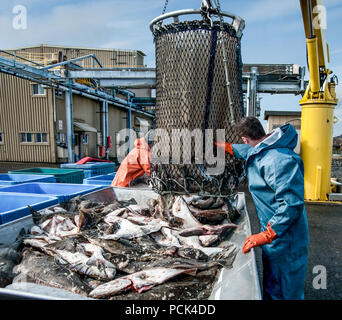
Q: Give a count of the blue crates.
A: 5